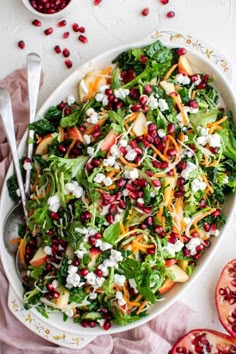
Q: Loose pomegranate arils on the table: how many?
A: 15